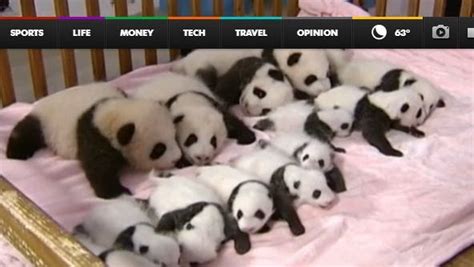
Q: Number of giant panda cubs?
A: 13